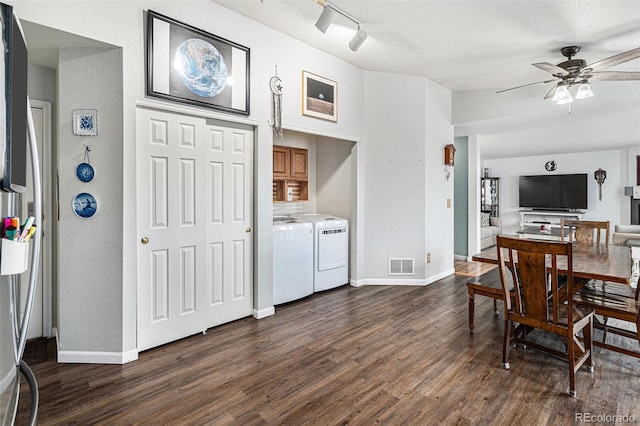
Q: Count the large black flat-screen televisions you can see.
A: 1